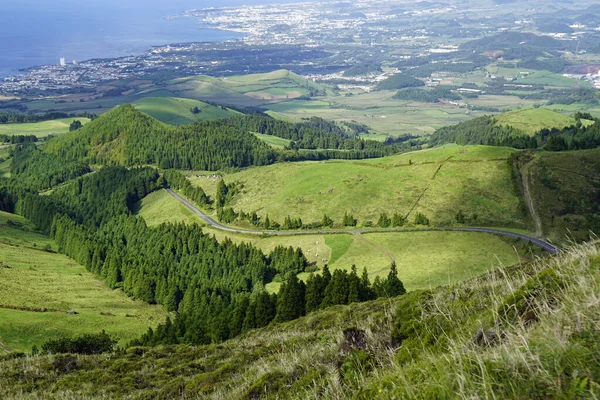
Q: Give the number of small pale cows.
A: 4